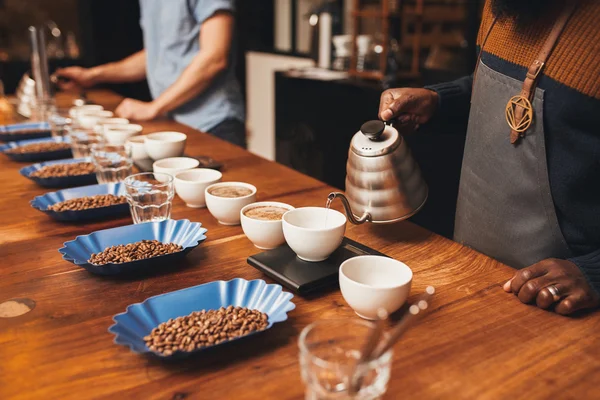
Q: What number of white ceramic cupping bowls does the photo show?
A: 12